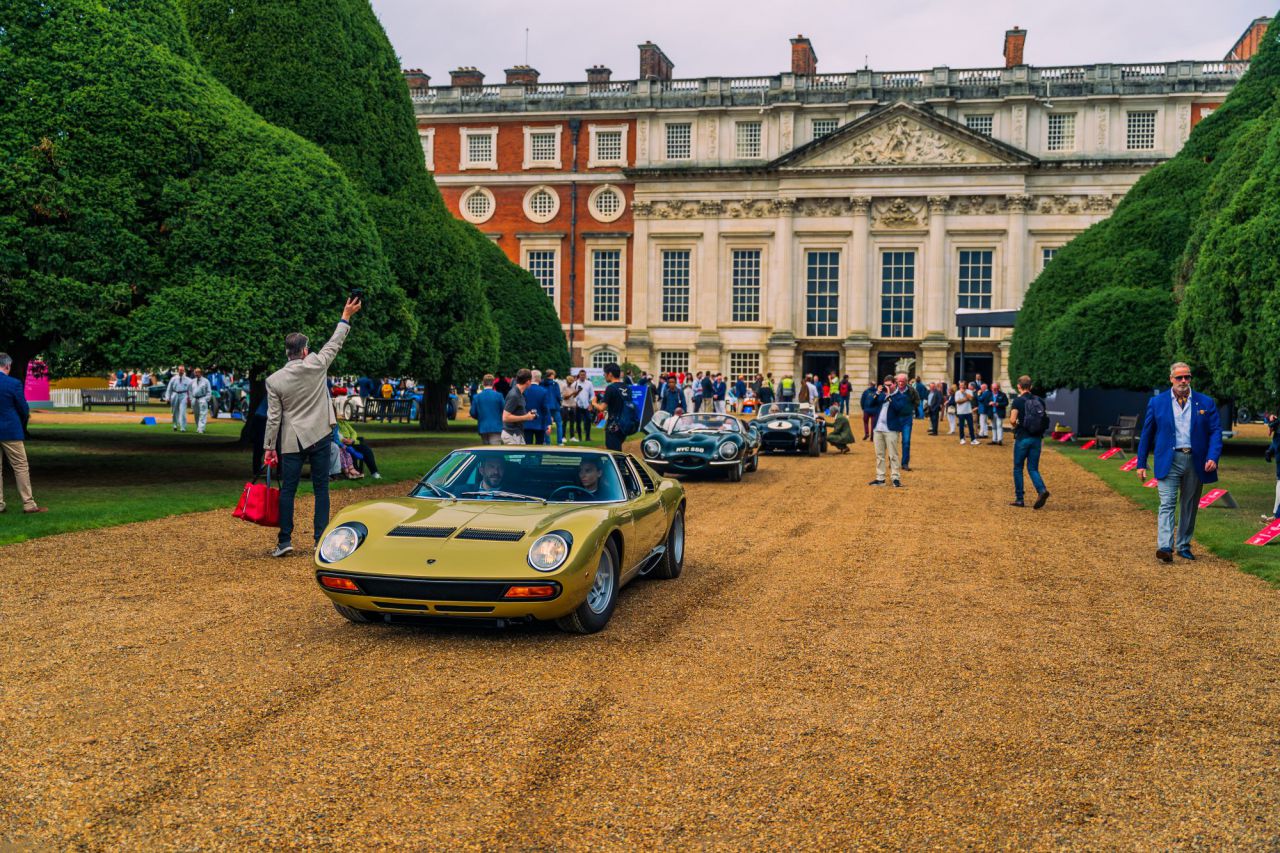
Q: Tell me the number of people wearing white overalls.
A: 2